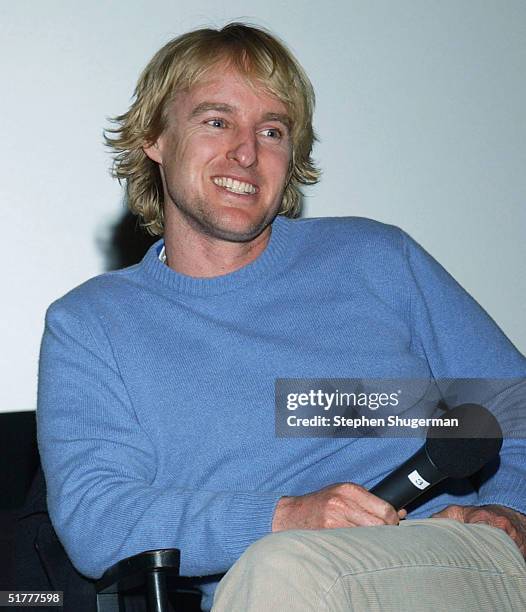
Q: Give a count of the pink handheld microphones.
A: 0